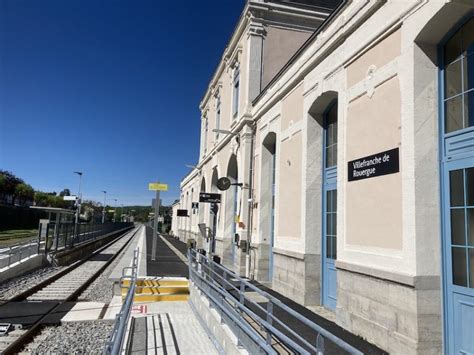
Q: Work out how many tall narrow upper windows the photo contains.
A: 3